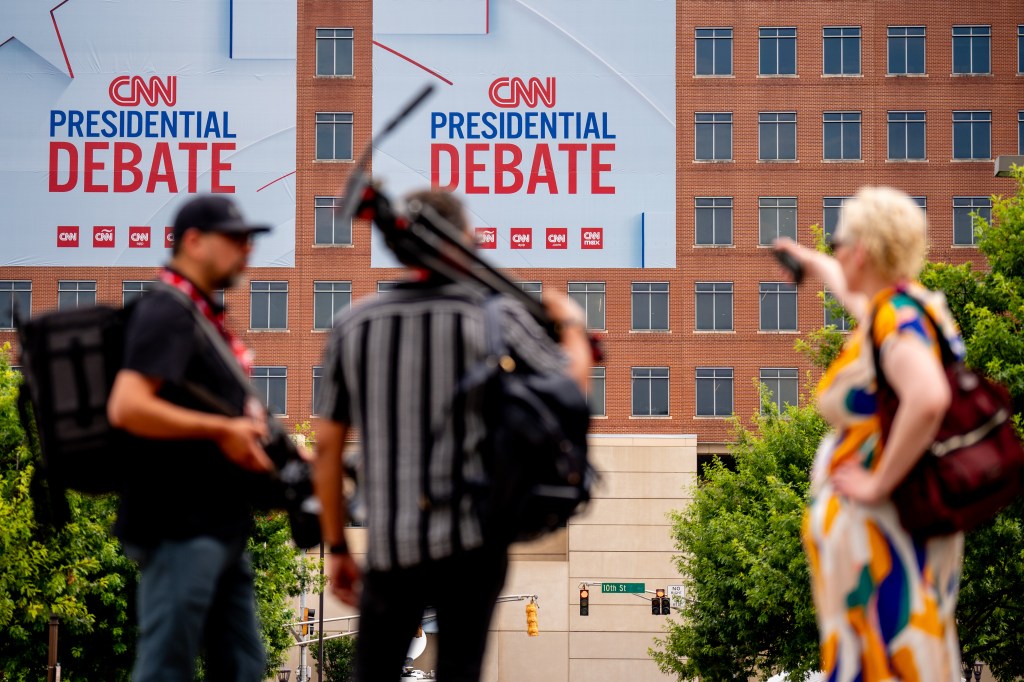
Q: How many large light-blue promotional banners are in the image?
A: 2